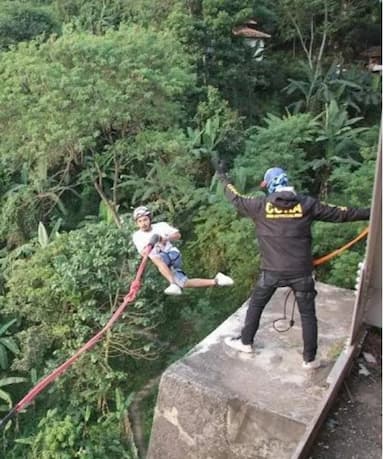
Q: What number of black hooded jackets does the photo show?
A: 1